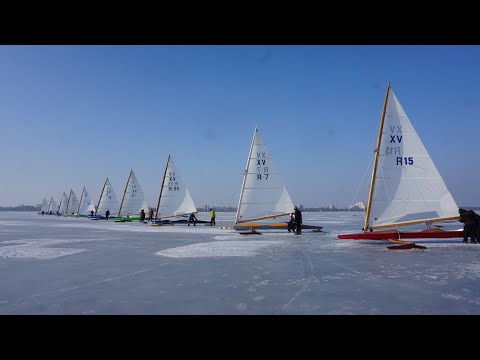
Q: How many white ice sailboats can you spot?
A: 10